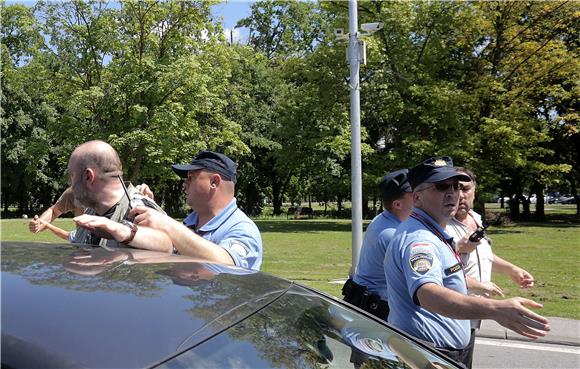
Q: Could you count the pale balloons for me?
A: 0